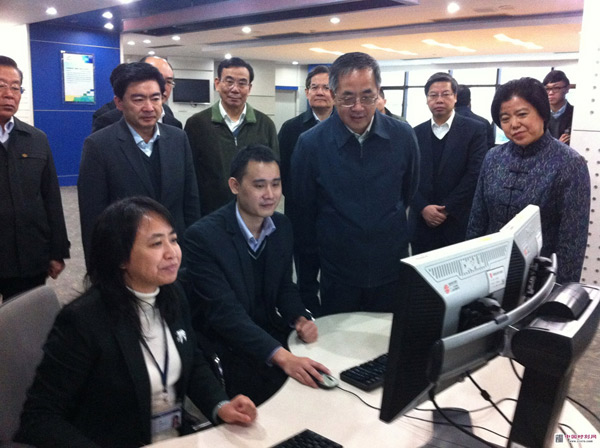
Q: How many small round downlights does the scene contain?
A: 13